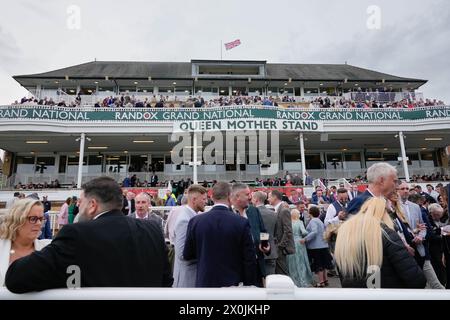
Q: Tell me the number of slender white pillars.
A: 4